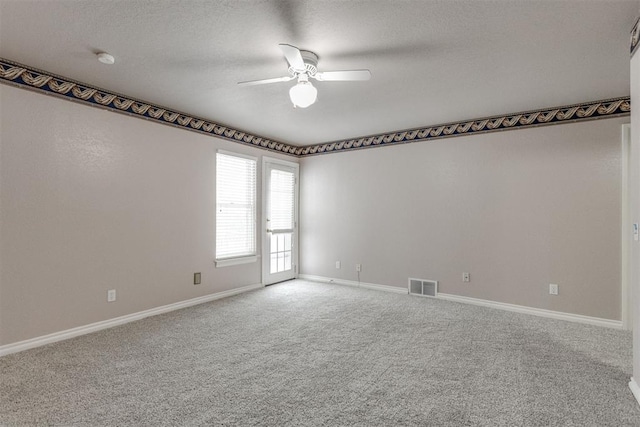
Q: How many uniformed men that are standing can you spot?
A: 0